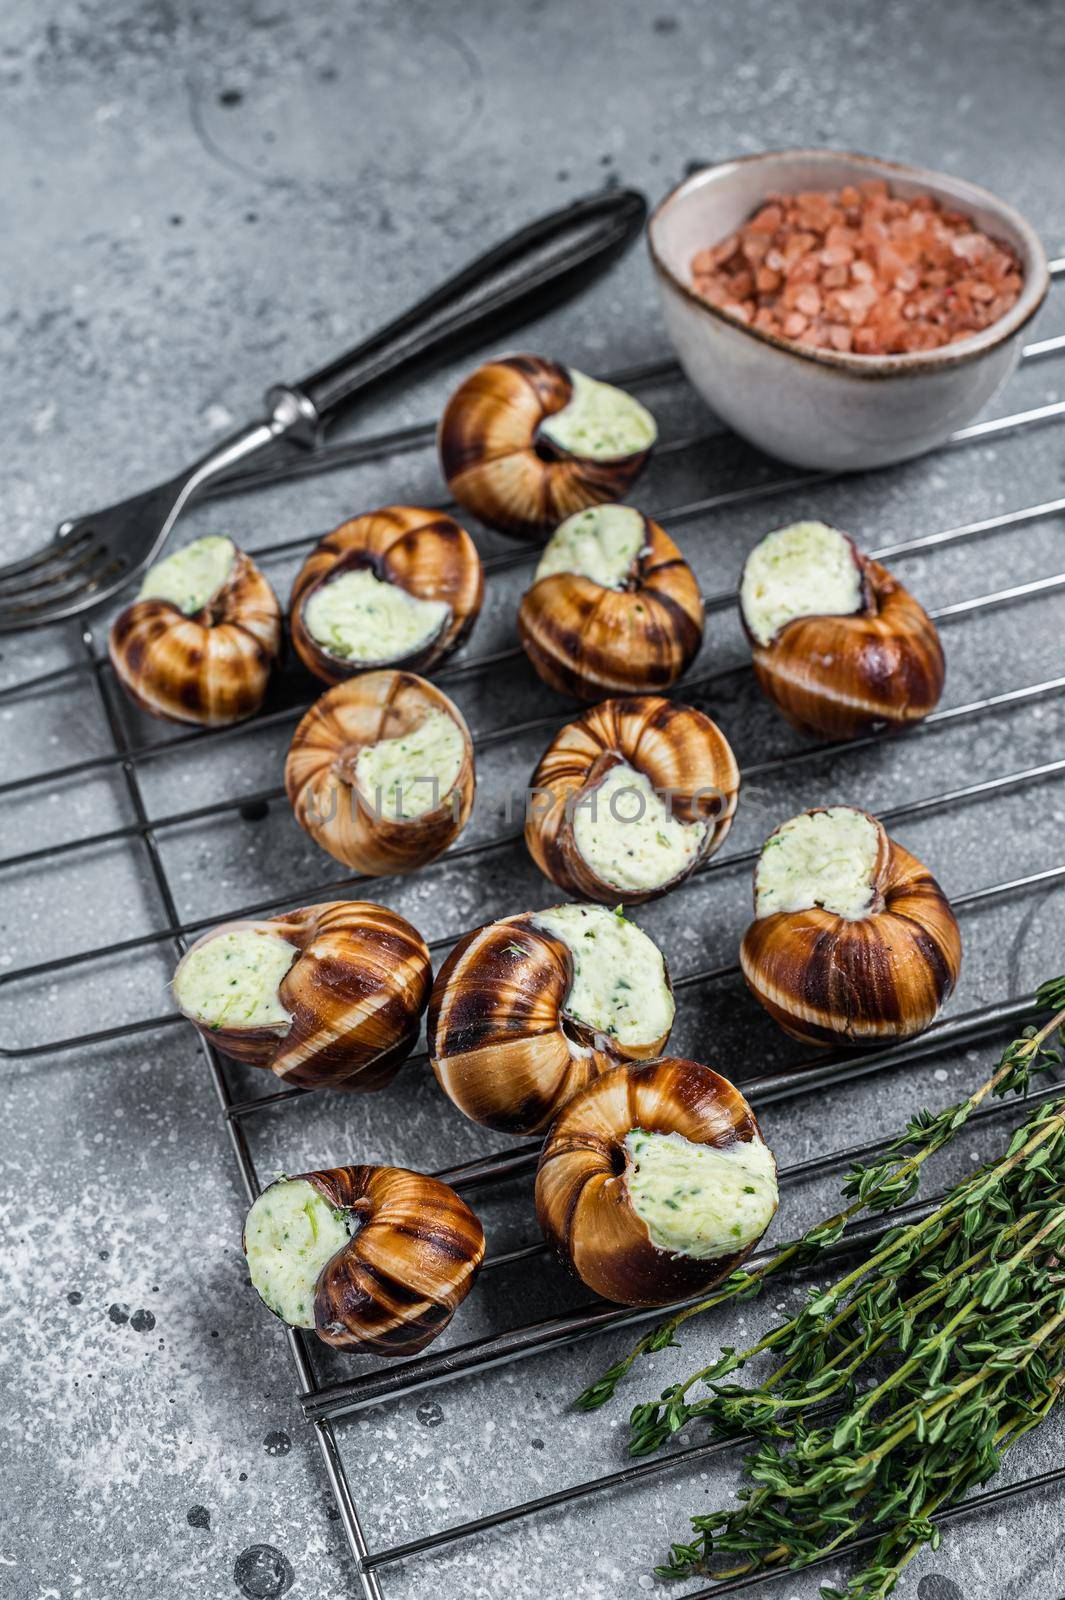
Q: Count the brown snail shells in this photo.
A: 12